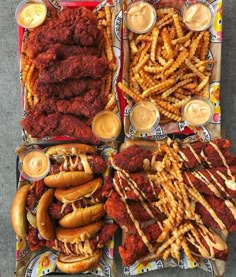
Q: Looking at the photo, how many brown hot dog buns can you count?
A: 4